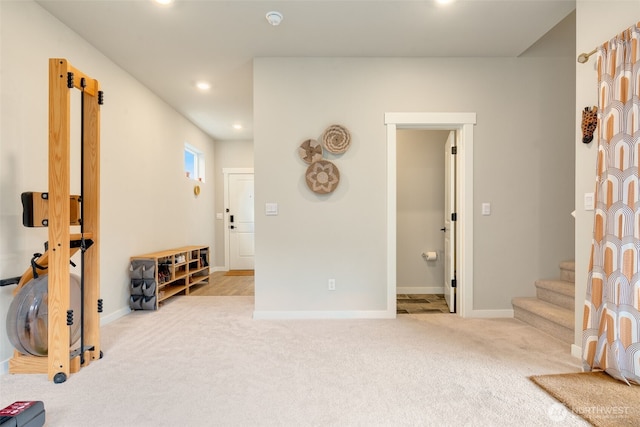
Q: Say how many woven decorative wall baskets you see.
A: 3